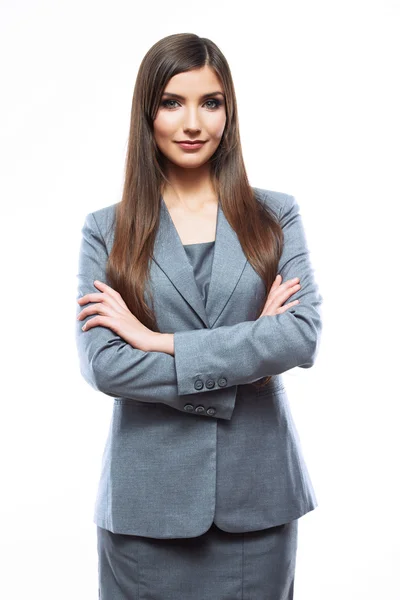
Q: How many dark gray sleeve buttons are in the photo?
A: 6